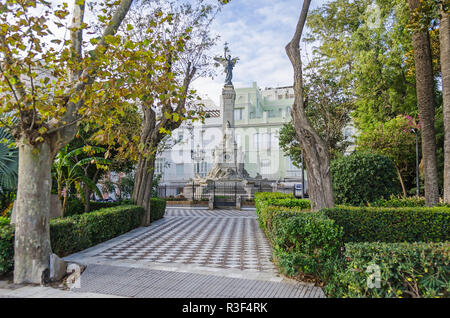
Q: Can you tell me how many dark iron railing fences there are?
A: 1